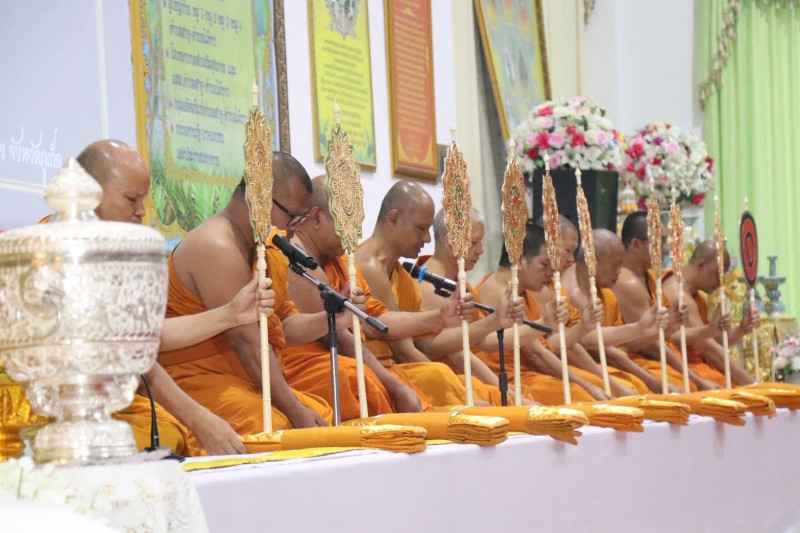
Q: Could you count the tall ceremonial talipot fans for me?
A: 10